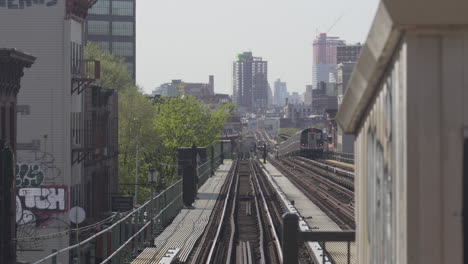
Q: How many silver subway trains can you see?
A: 1